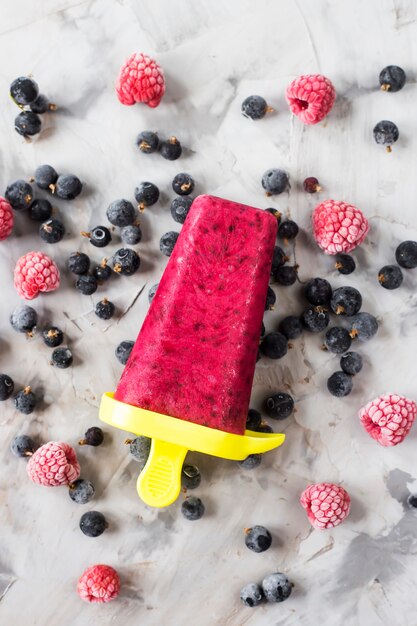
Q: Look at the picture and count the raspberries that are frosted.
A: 9